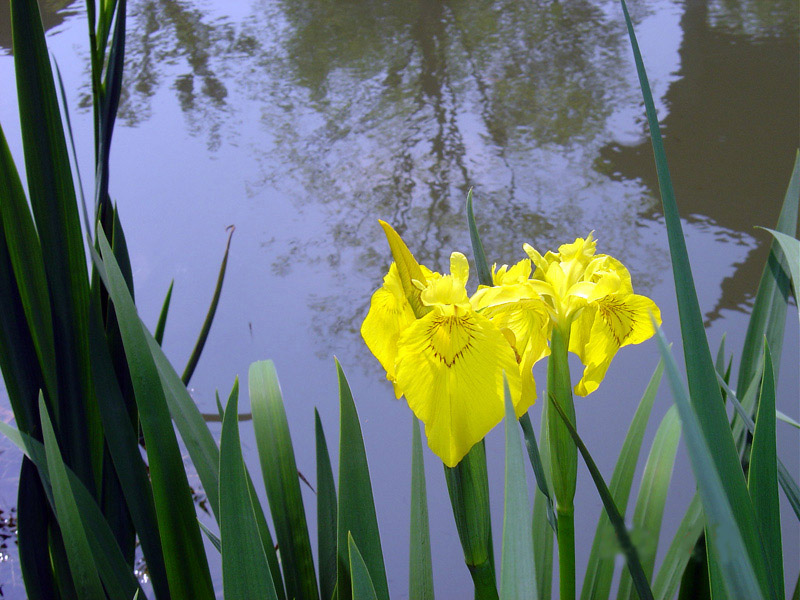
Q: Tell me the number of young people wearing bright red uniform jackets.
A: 0